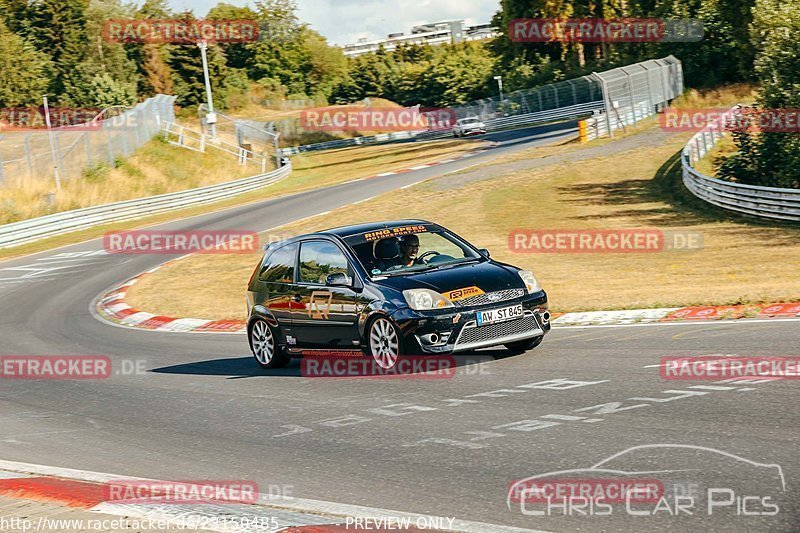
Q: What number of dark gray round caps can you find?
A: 2